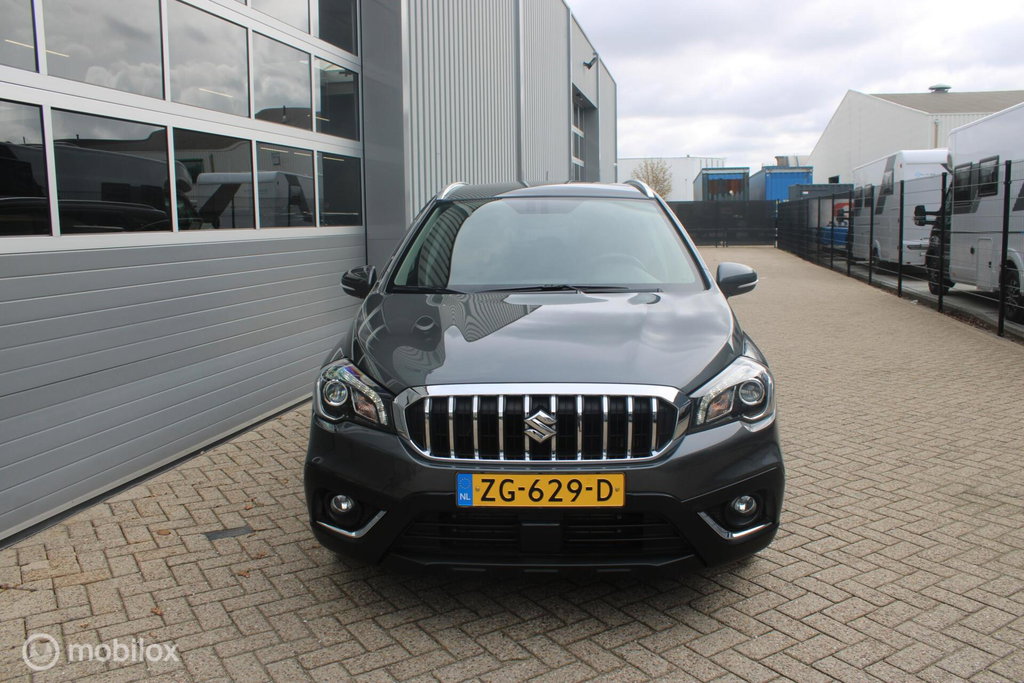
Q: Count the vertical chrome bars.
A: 10